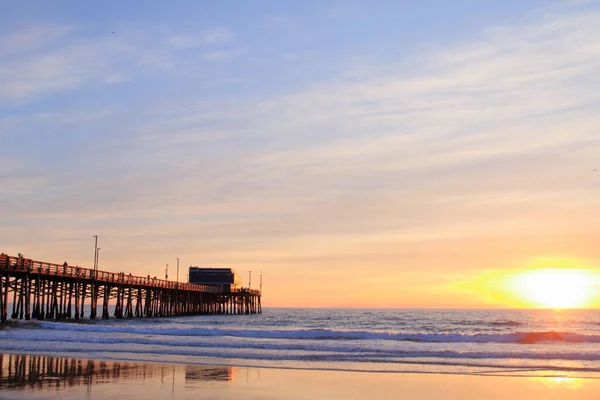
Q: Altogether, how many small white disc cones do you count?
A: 0